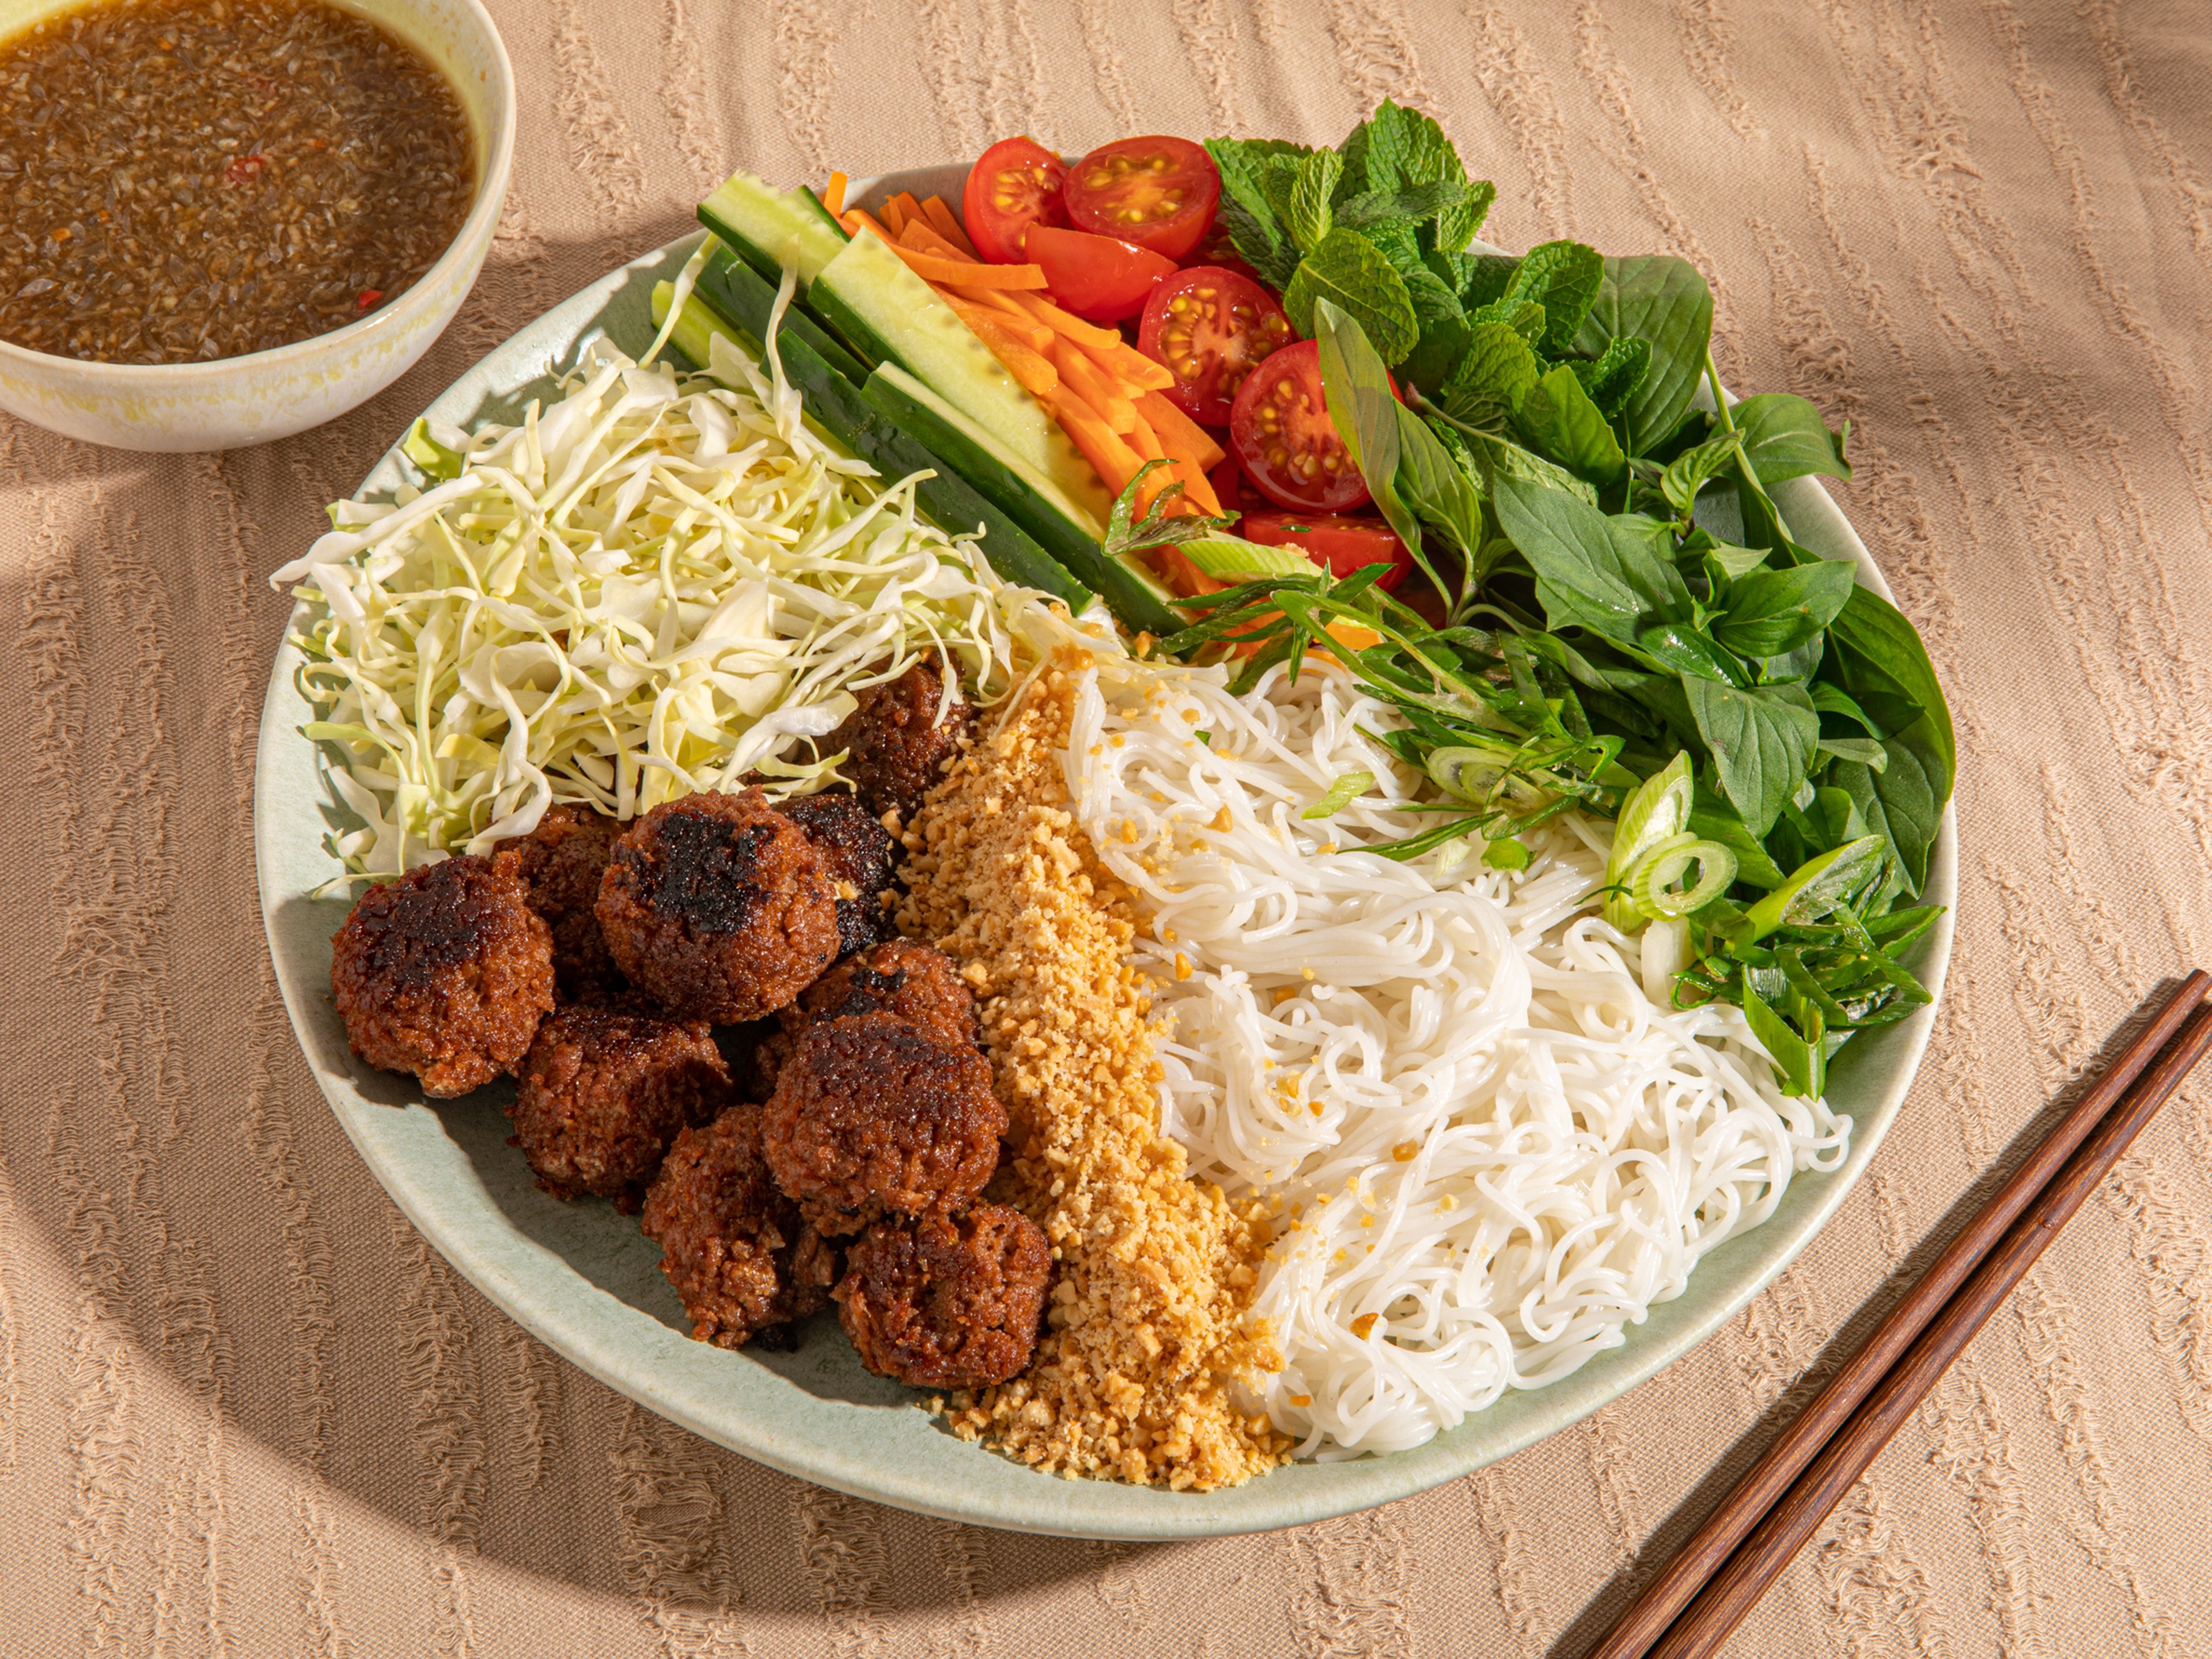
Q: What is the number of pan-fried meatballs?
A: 10